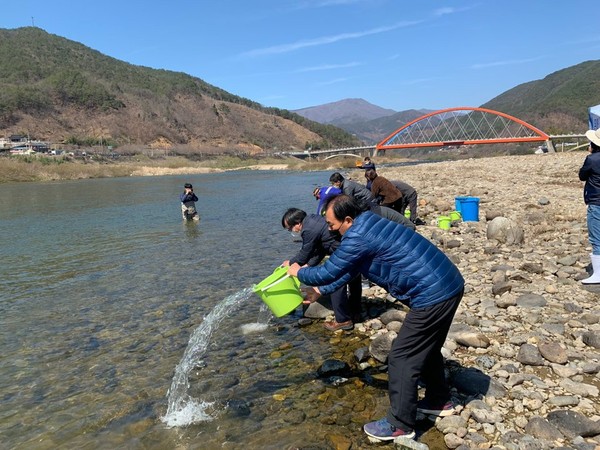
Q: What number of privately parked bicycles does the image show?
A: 0